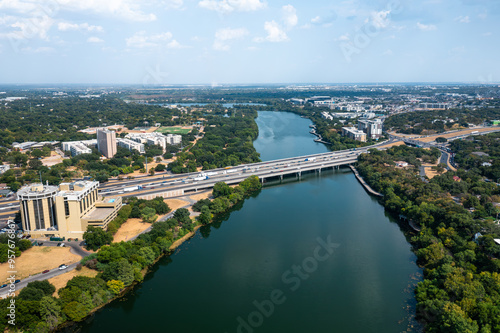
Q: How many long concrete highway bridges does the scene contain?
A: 1